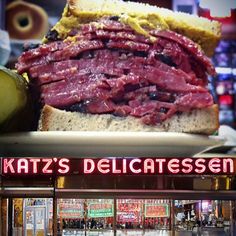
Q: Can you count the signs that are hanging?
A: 4